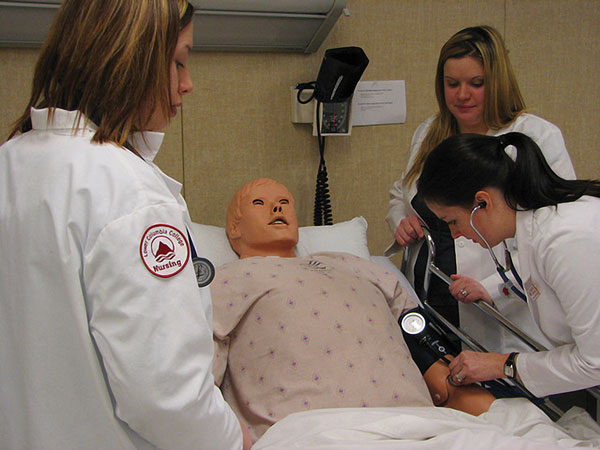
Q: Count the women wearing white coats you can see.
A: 3